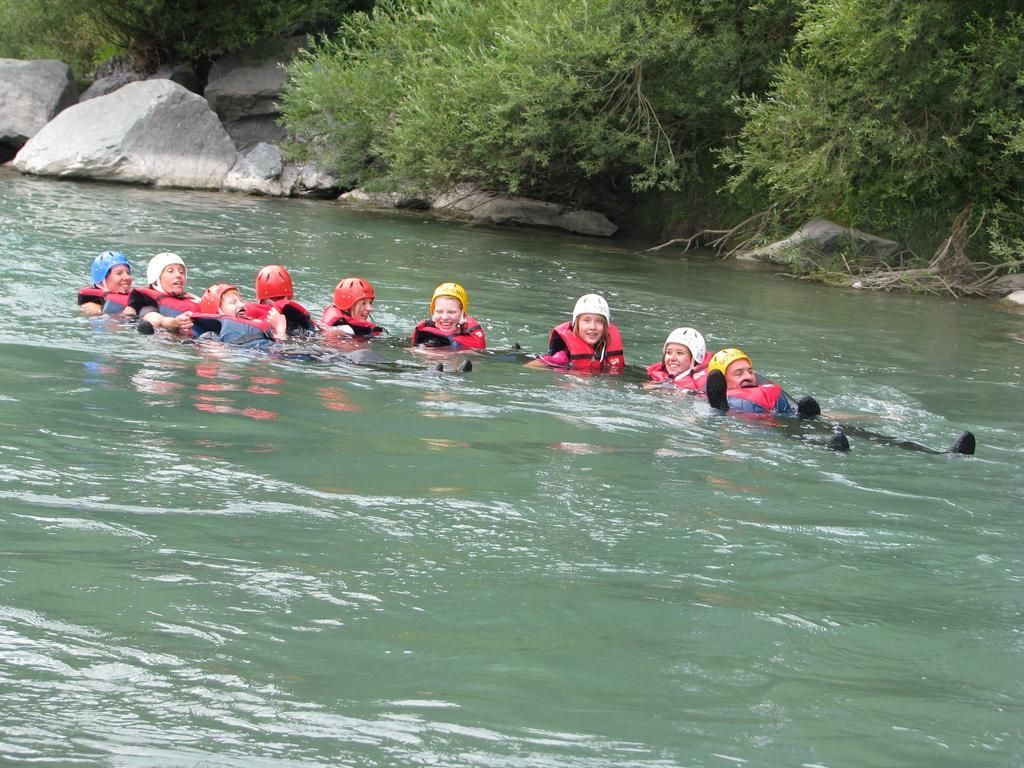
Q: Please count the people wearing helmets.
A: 9